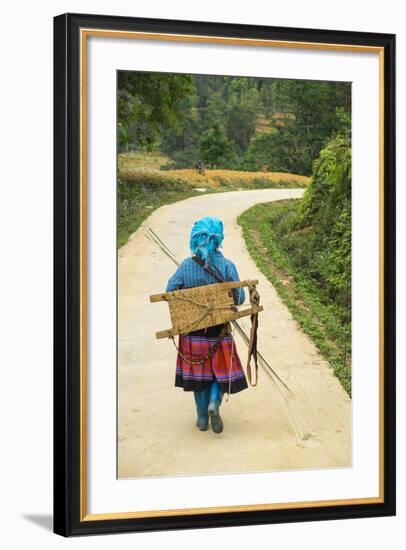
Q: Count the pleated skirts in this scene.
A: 1